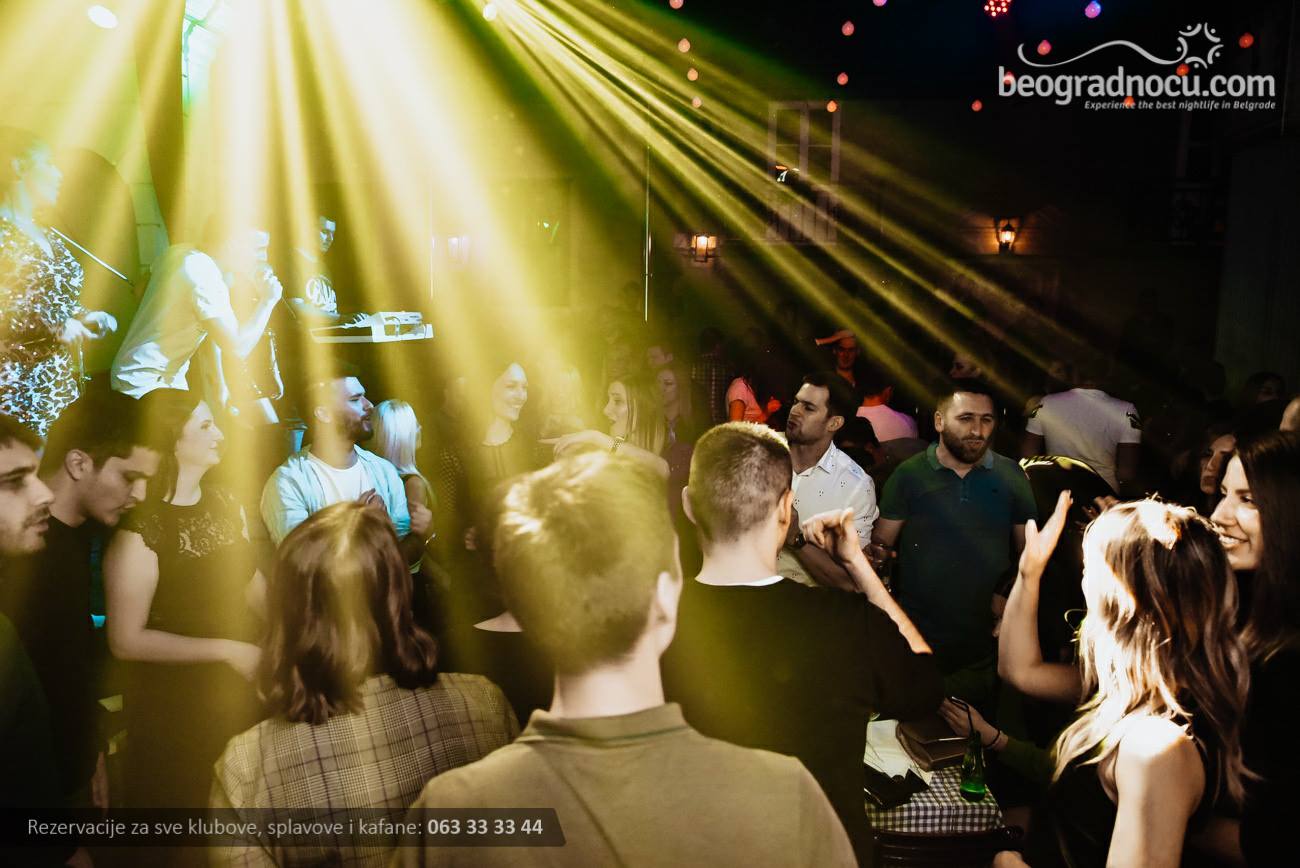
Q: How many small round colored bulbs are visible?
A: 15